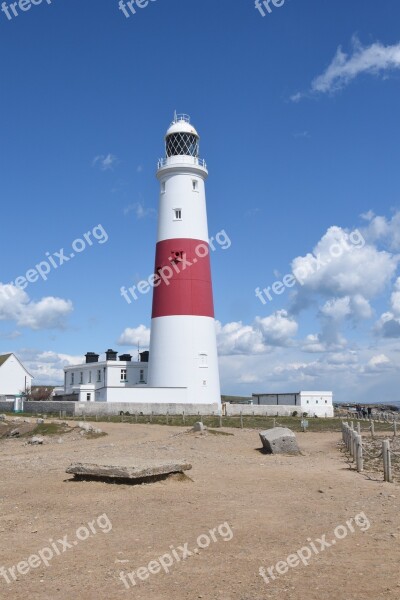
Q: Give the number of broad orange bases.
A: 0